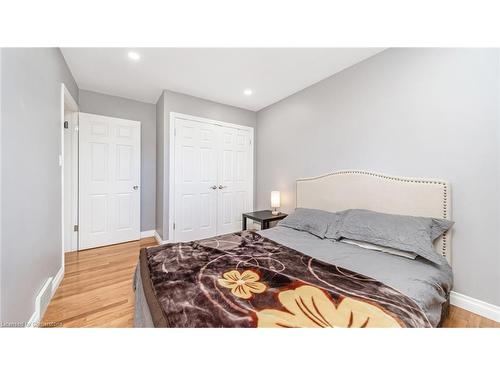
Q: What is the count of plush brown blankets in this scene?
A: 1